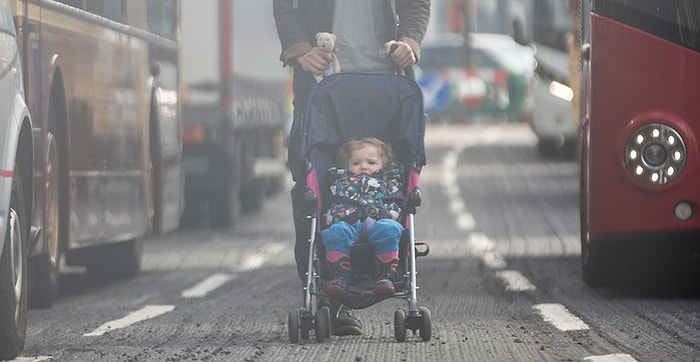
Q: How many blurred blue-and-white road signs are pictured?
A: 1